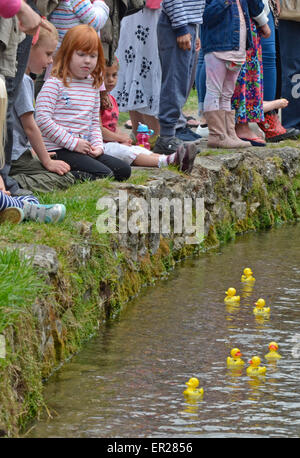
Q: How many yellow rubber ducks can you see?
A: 7